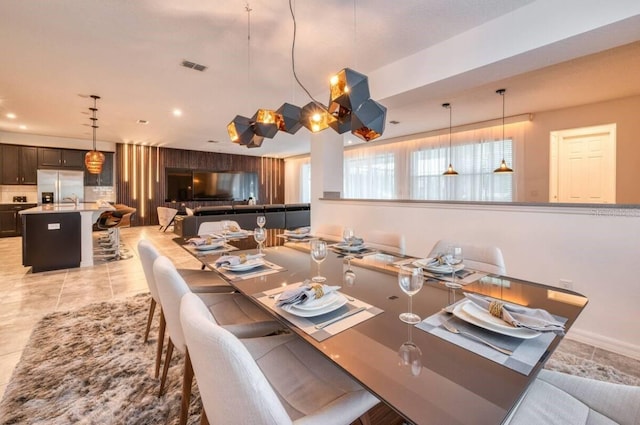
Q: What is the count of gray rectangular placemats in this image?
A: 8